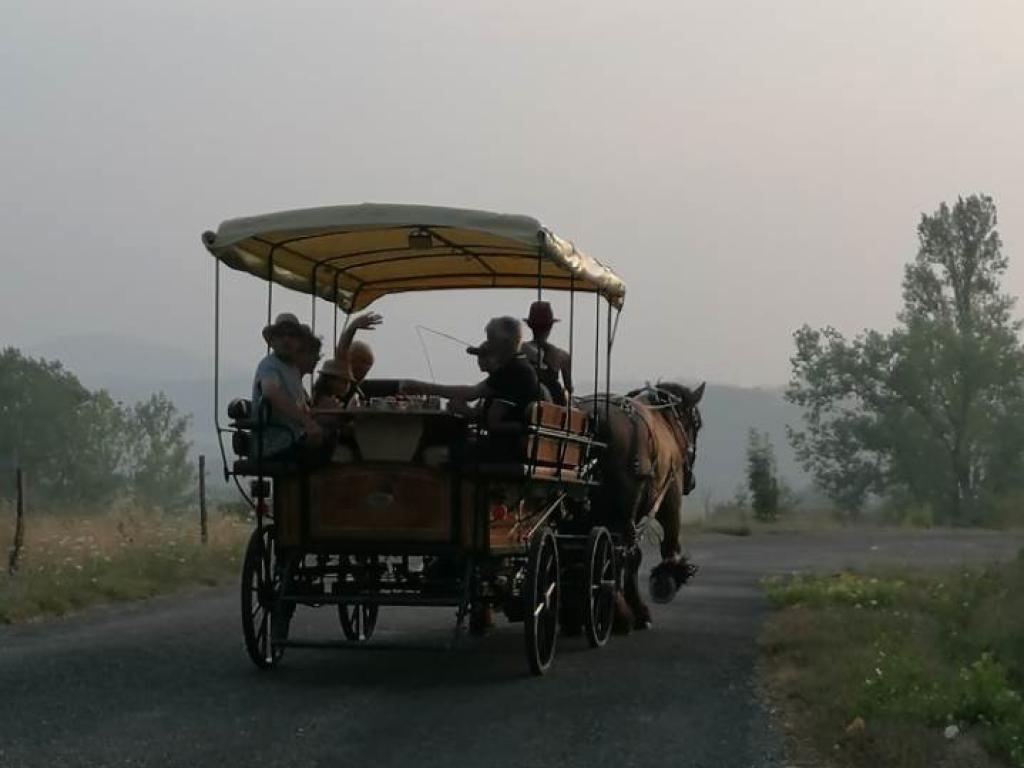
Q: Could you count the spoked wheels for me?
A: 4